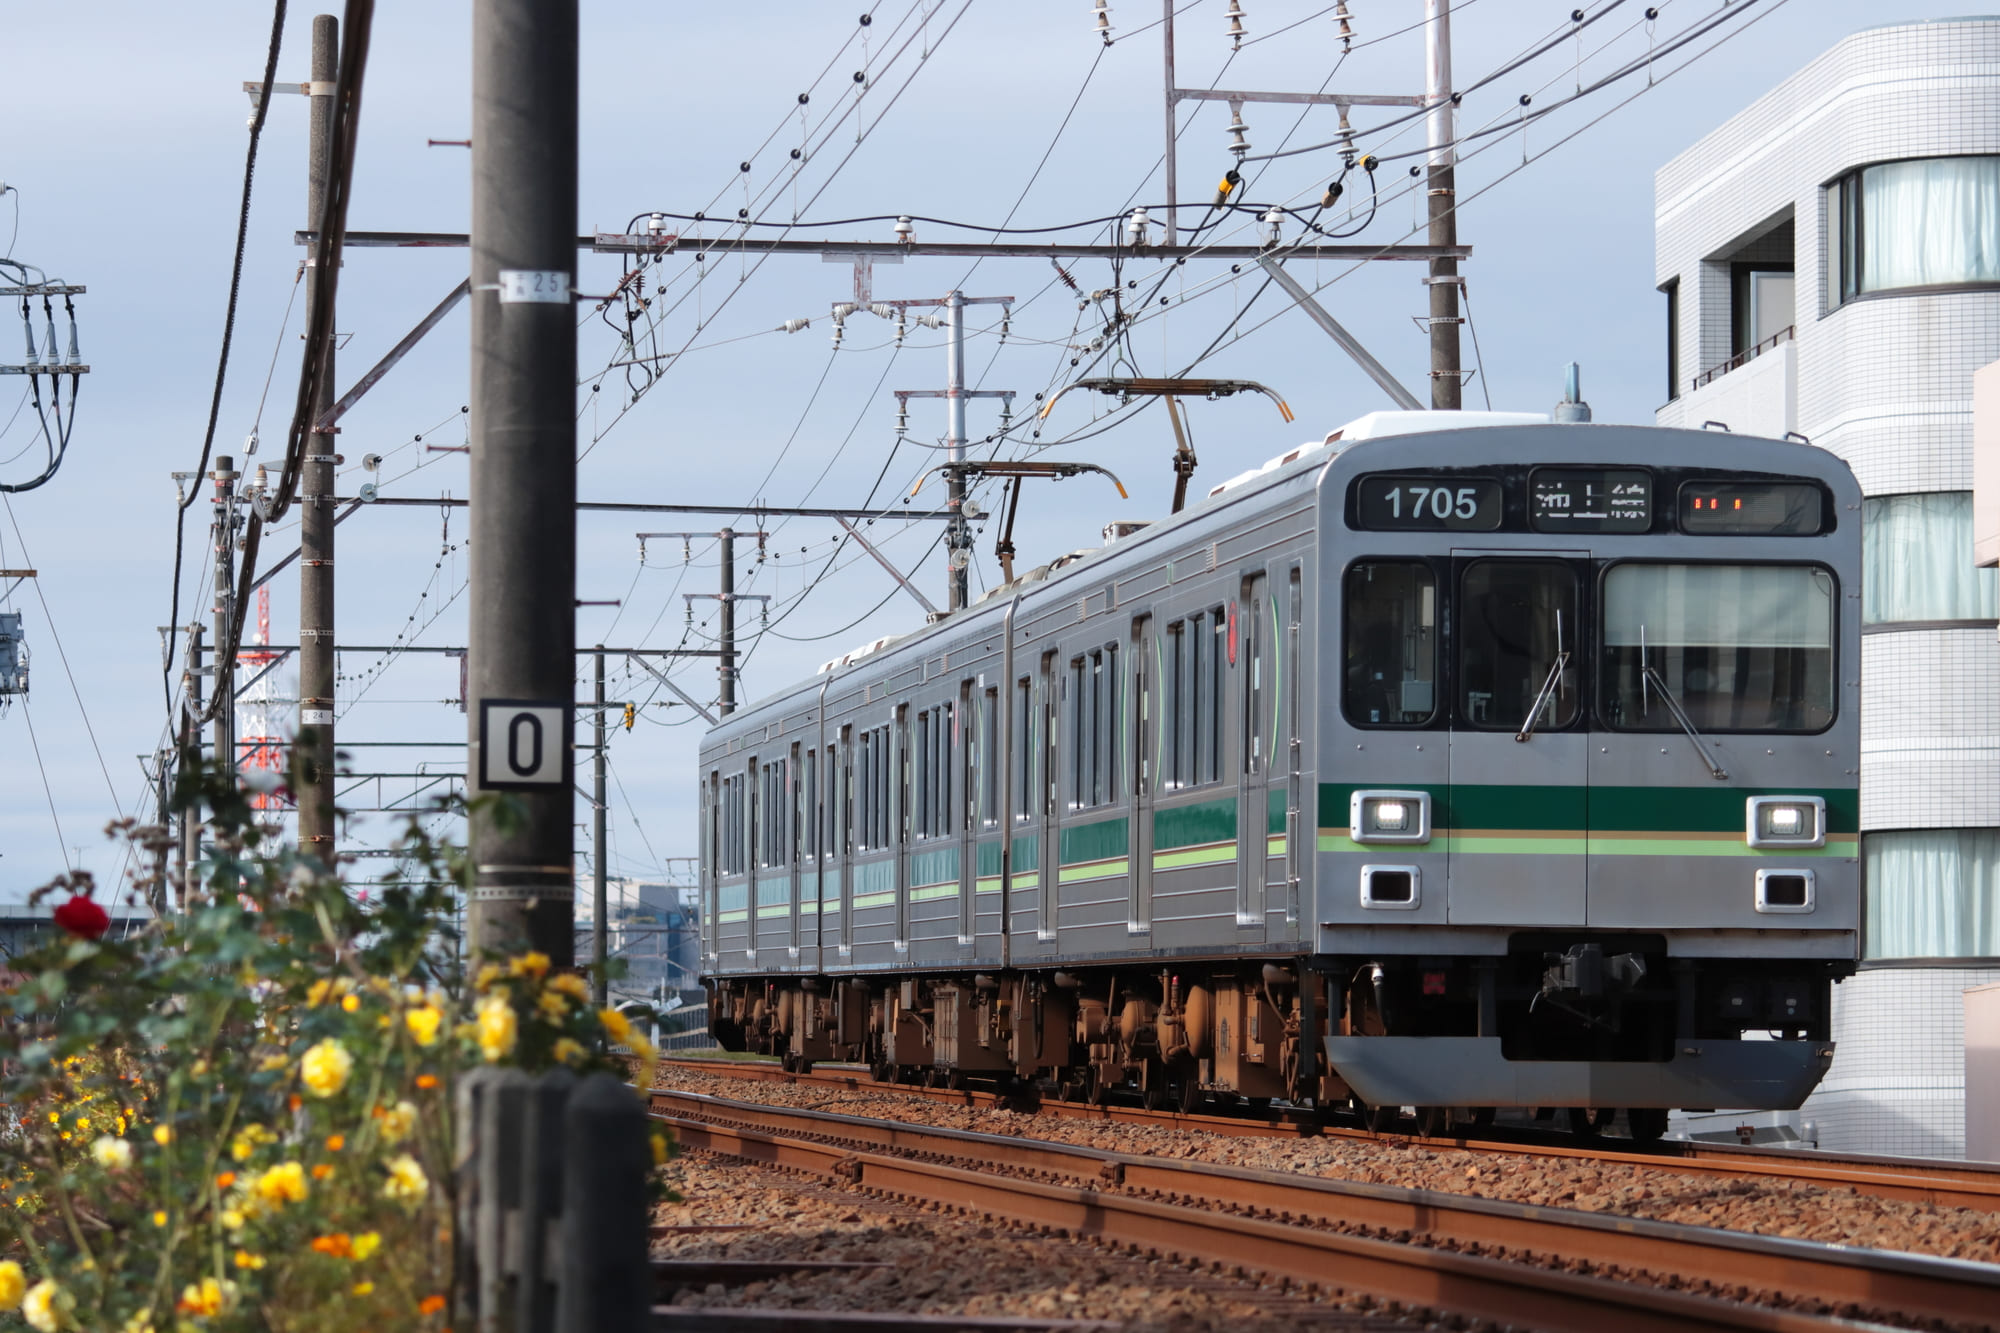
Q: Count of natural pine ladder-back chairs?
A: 0